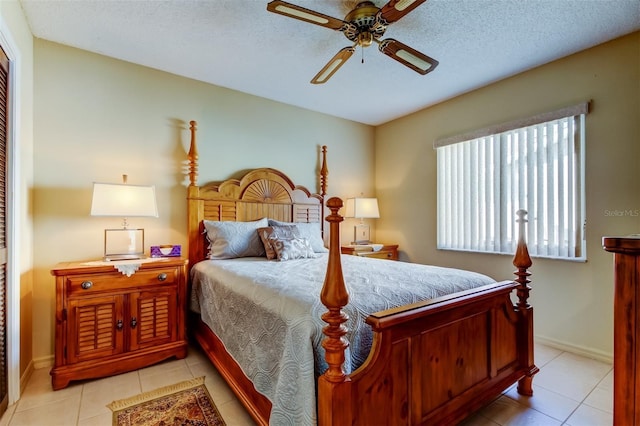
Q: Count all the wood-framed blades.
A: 4